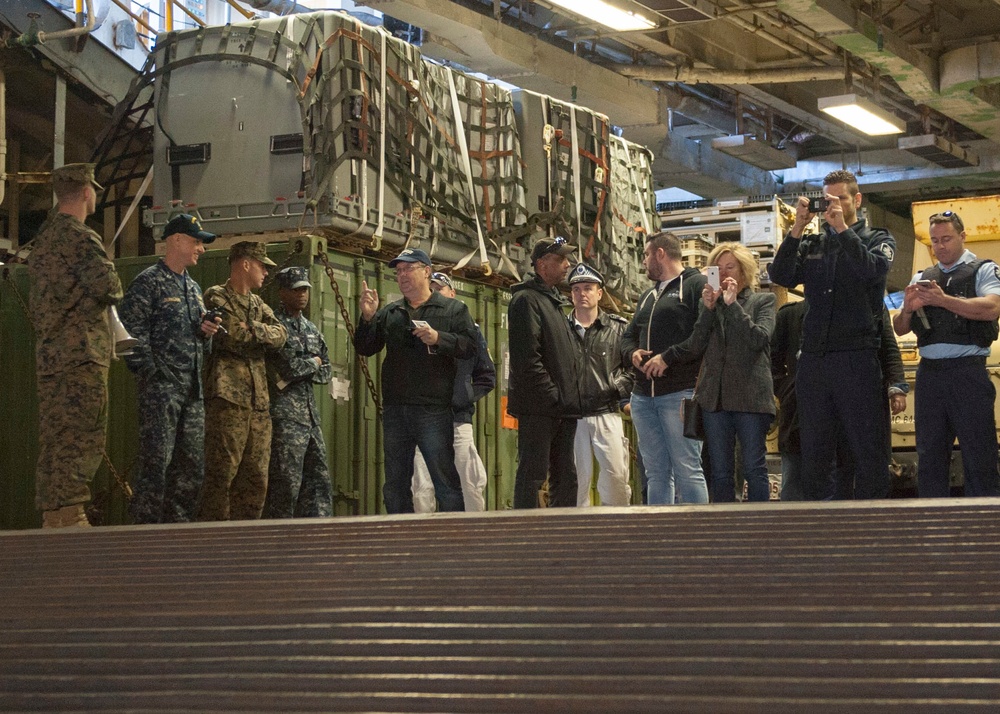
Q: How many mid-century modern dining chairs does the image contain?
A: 0